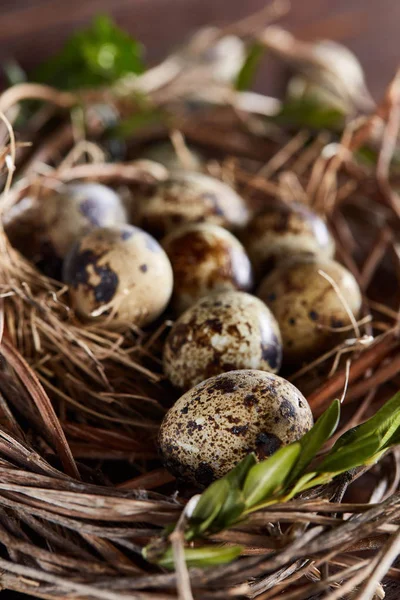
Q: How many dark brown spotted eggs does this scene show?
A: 8